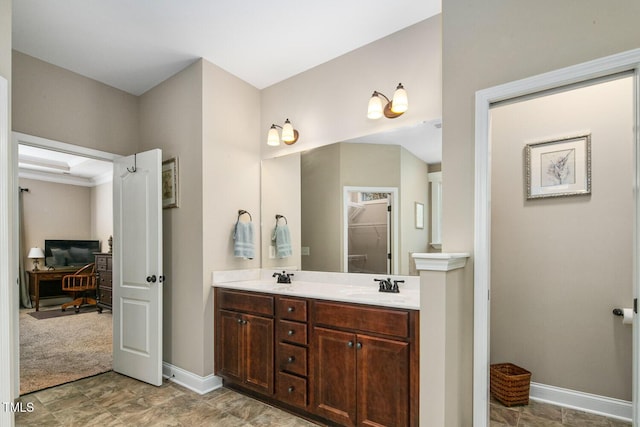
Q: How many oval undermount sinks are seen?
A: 2